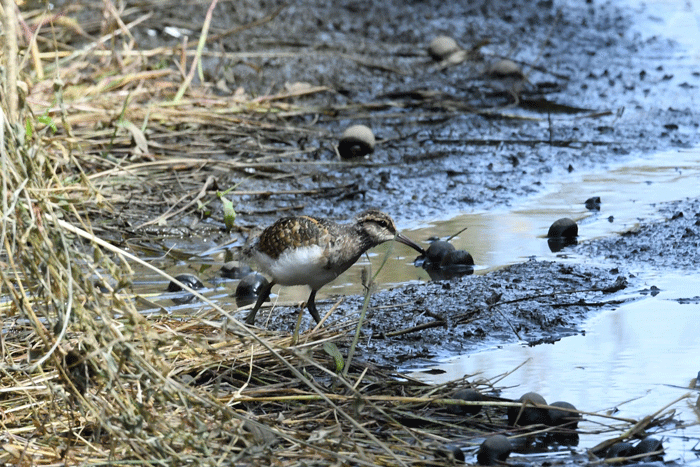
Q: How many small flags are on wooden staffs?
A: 0